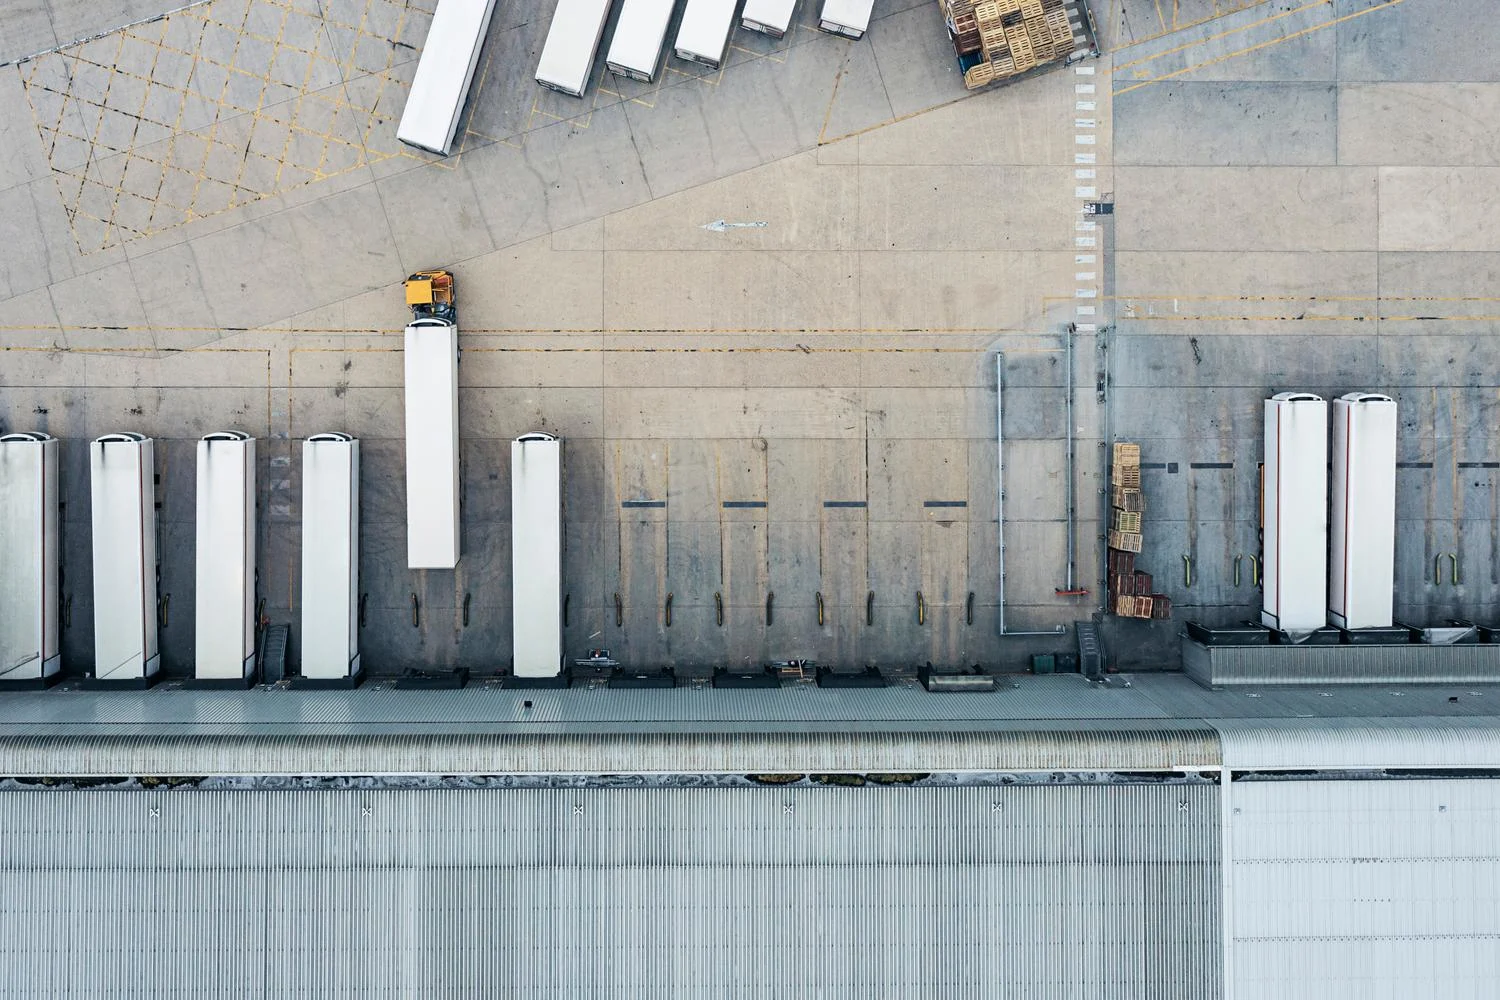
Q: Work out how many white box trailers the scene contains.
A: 14